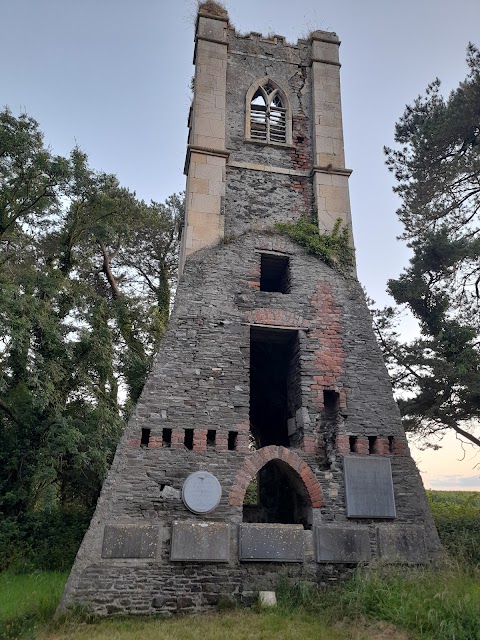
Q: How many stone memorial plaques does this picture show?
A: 7